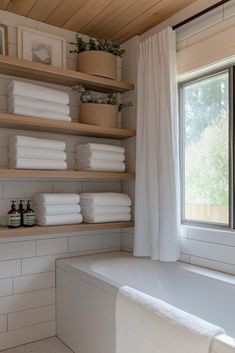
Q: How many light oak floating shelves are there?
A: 4